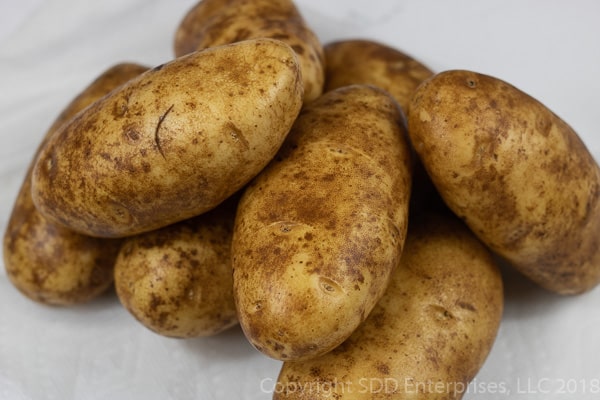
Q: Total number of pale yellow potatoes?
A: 8